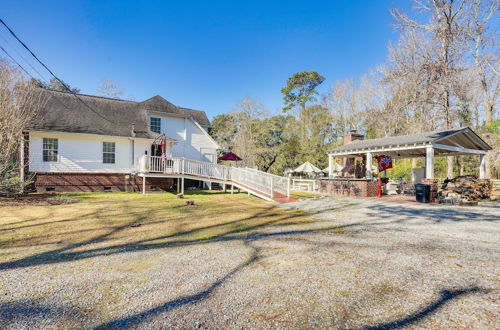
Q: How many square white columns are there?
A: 4